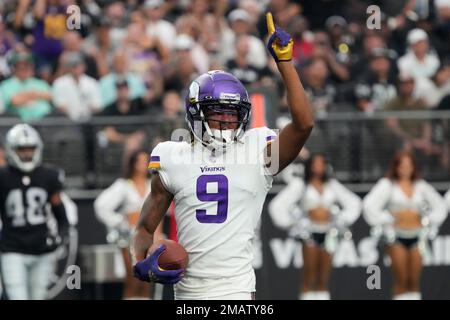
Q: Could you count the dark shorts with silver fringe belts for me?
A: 2